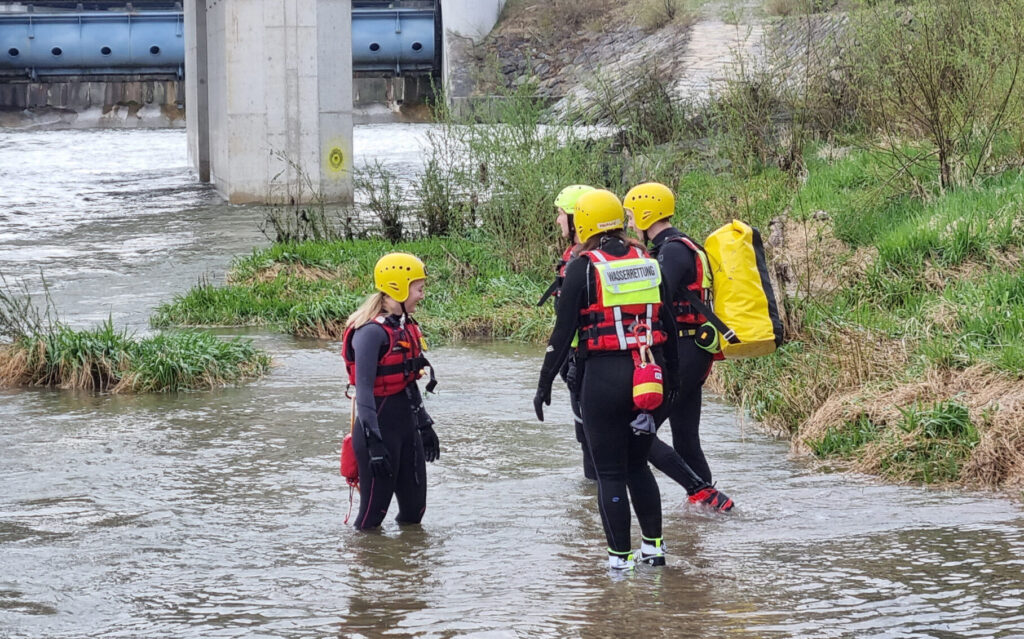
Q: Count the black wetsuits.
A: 4